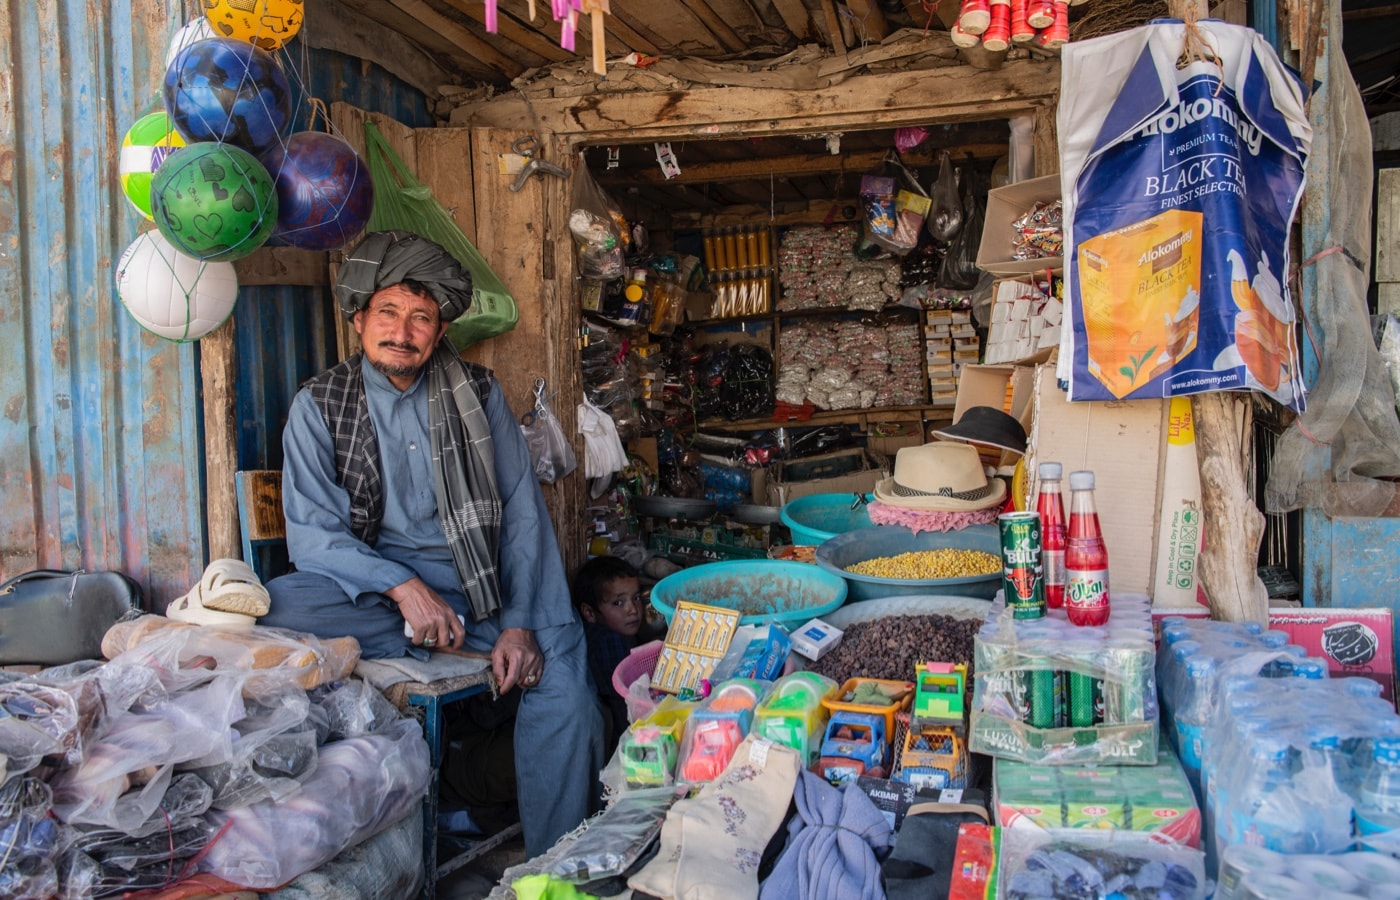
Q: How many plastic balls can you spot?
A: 7